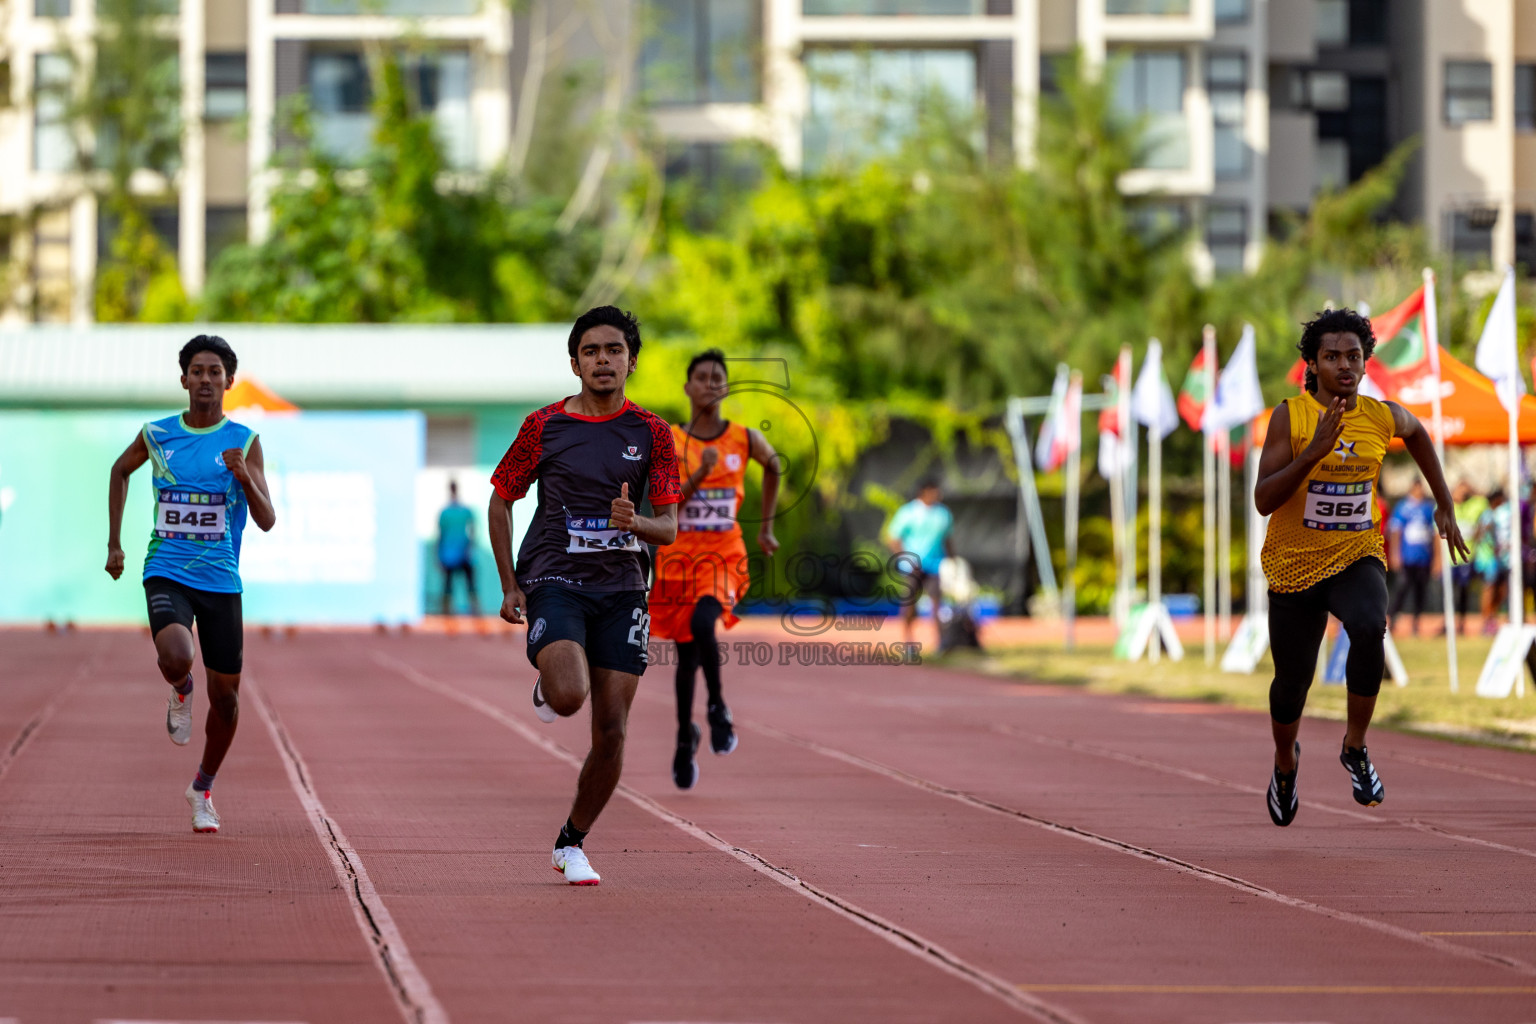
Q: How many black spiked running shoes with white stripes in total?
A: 2